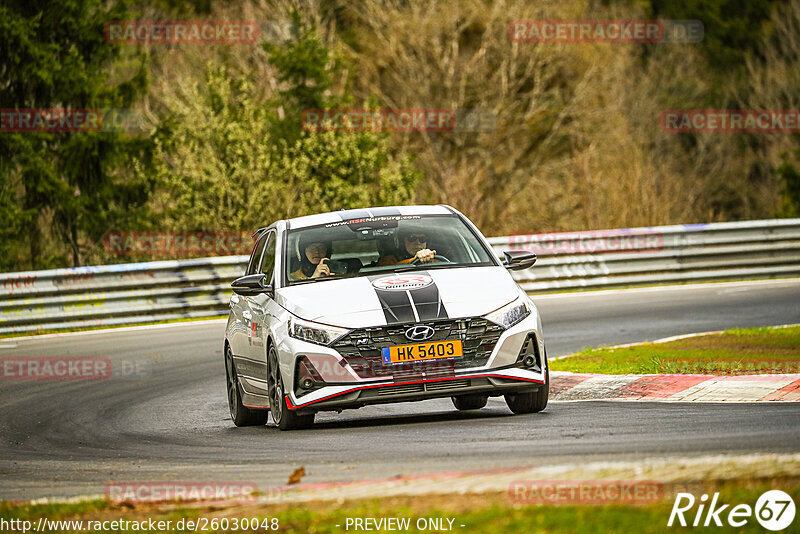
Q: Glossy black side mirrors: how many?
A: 2